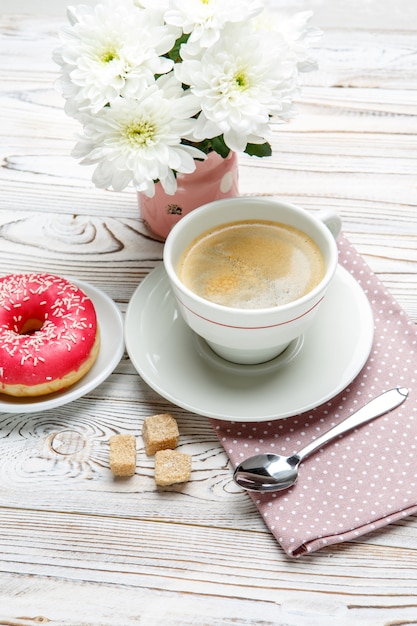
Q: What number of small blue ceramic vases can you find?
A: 0